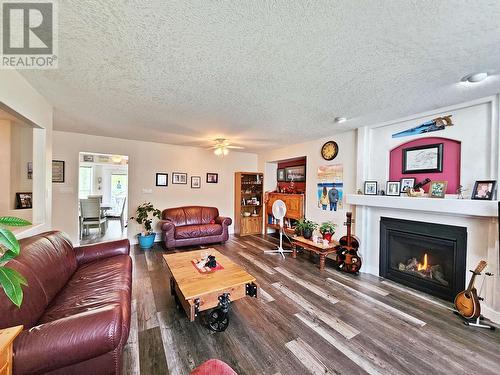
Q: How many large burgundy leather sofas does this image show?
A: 2